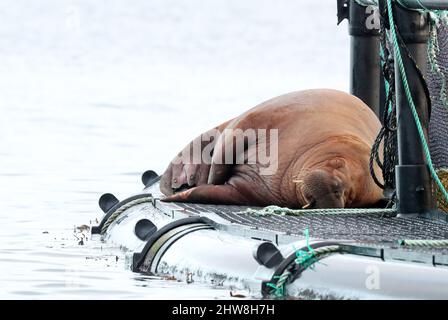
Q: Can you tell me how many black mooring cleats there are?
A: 4